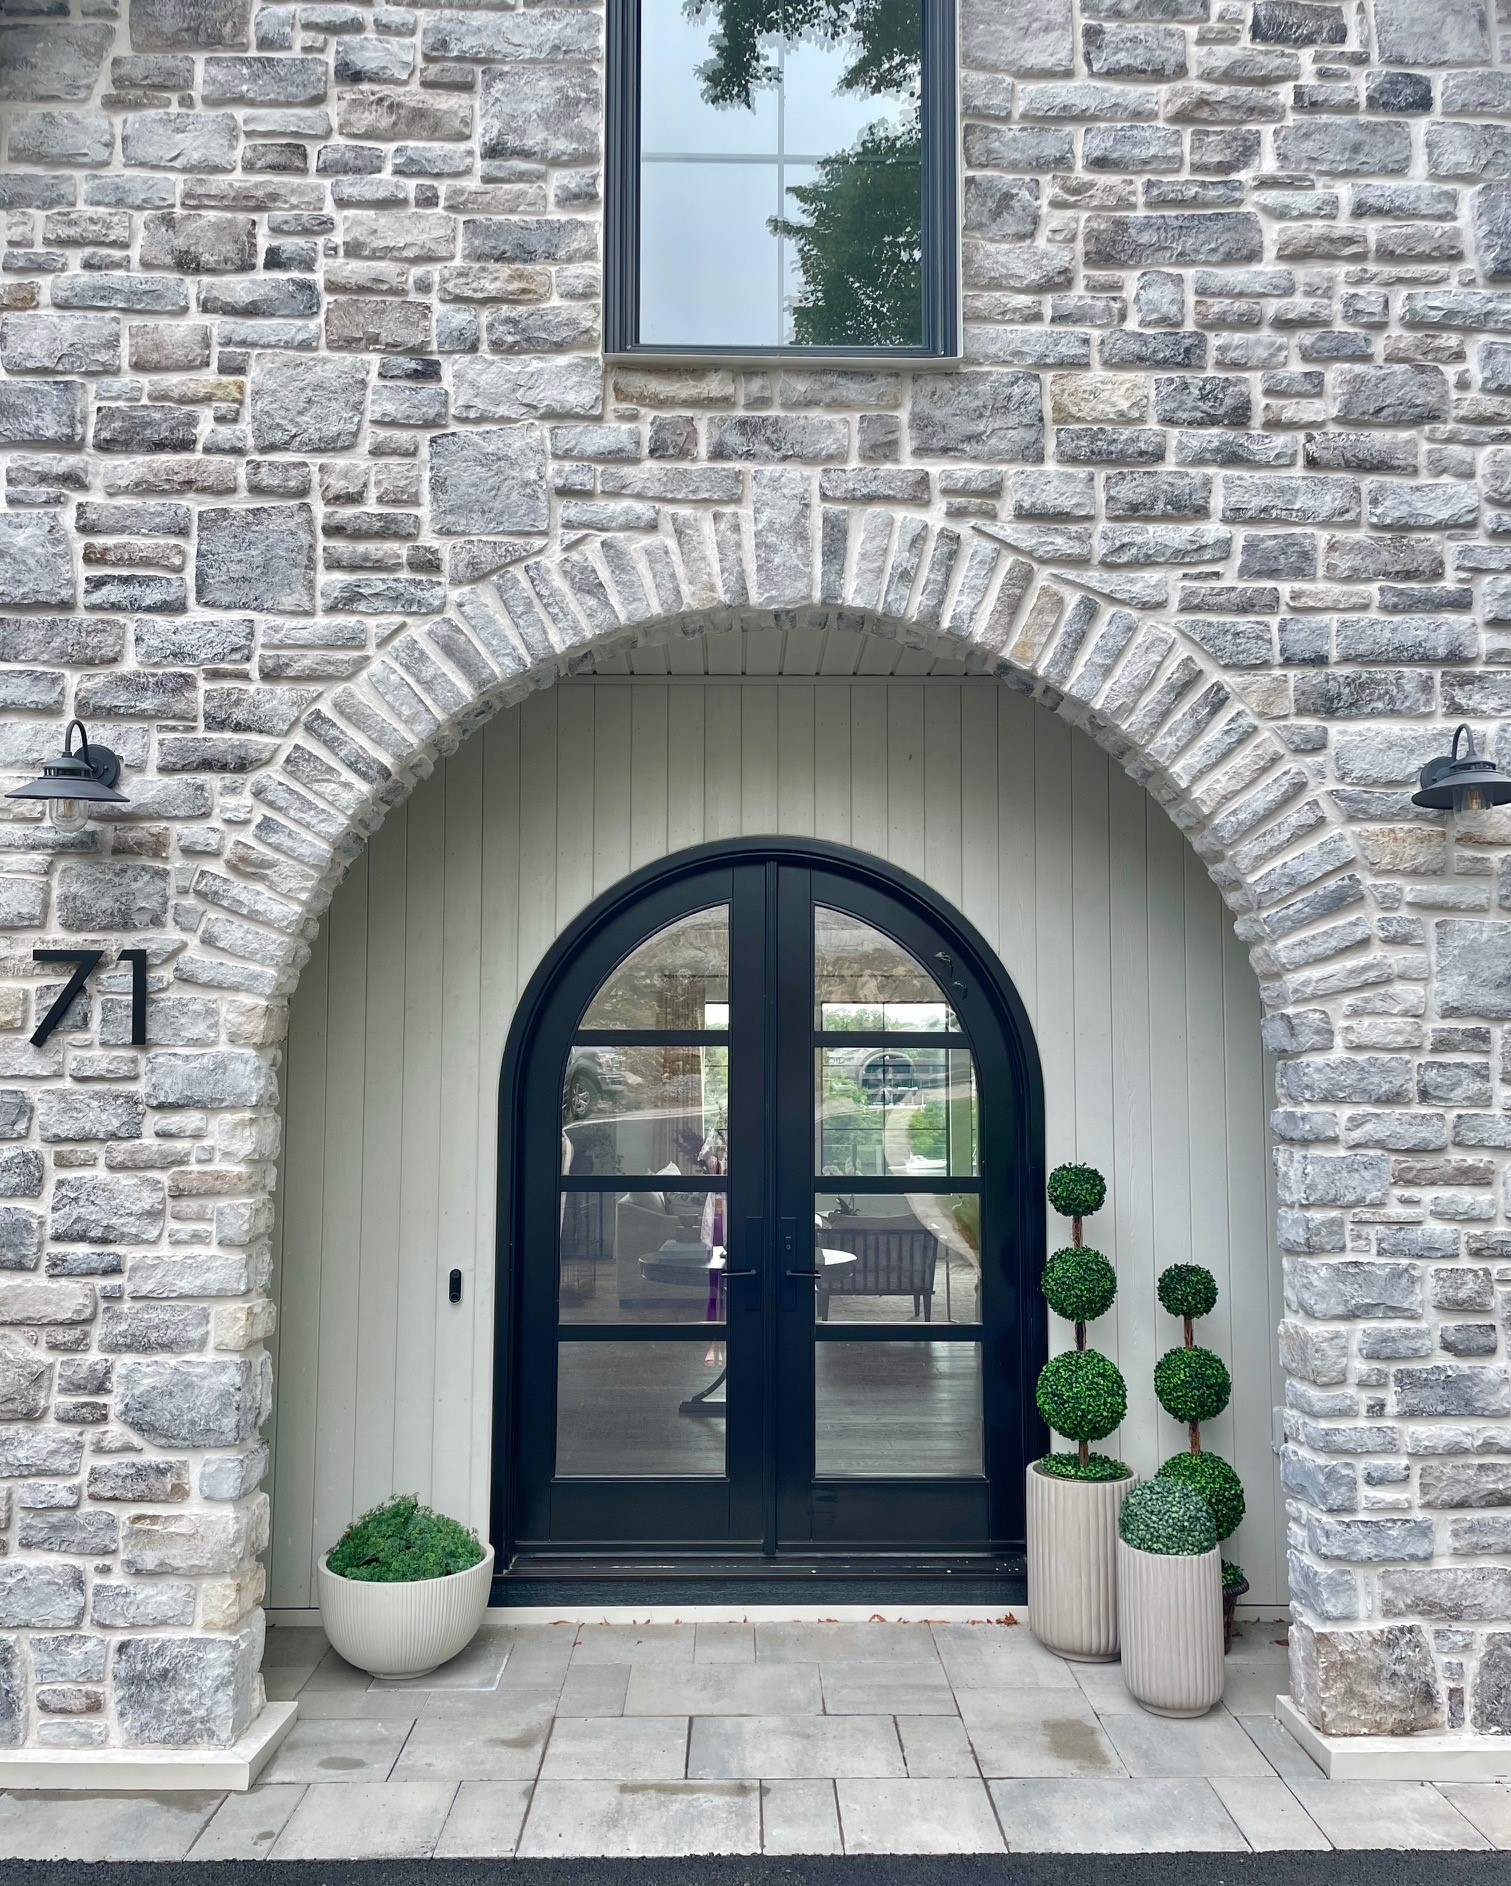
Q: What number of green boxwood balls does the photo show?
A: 7